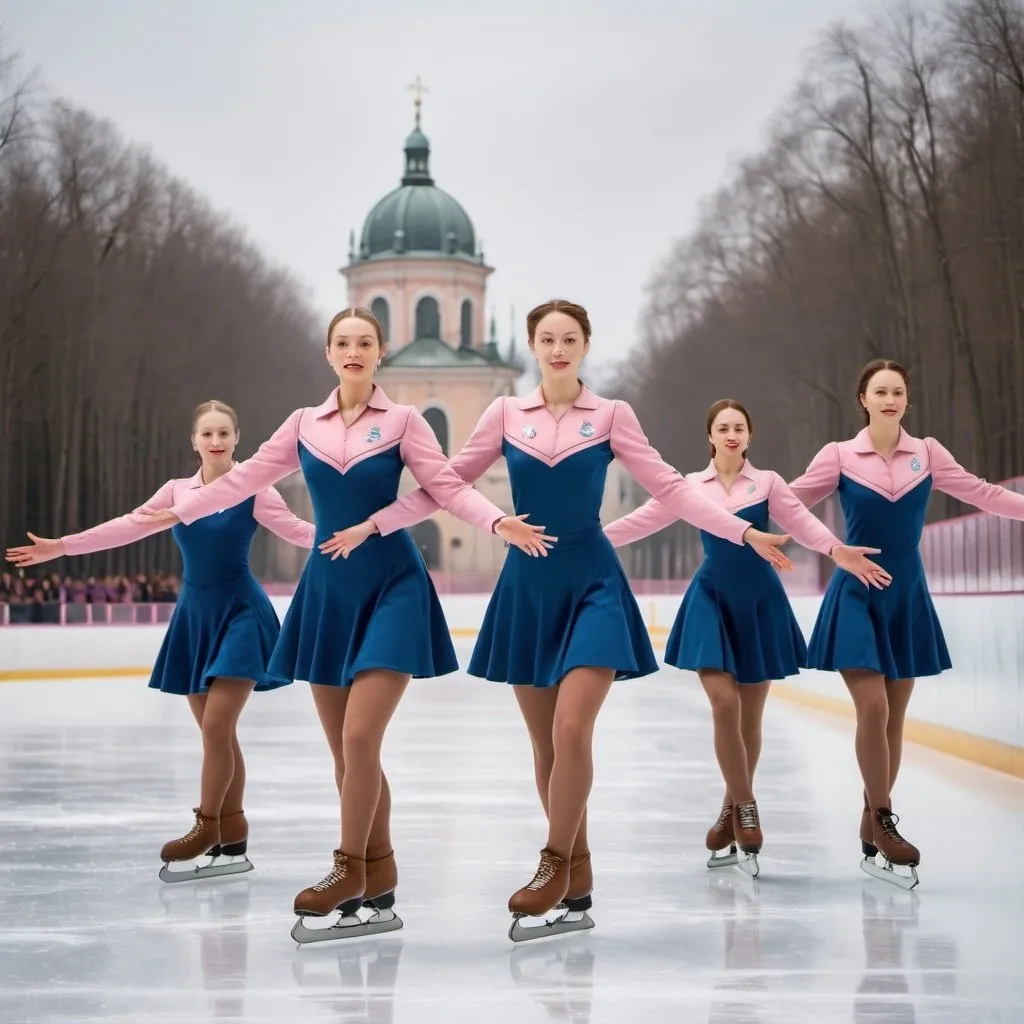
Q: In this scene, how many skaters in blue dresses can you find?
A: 5